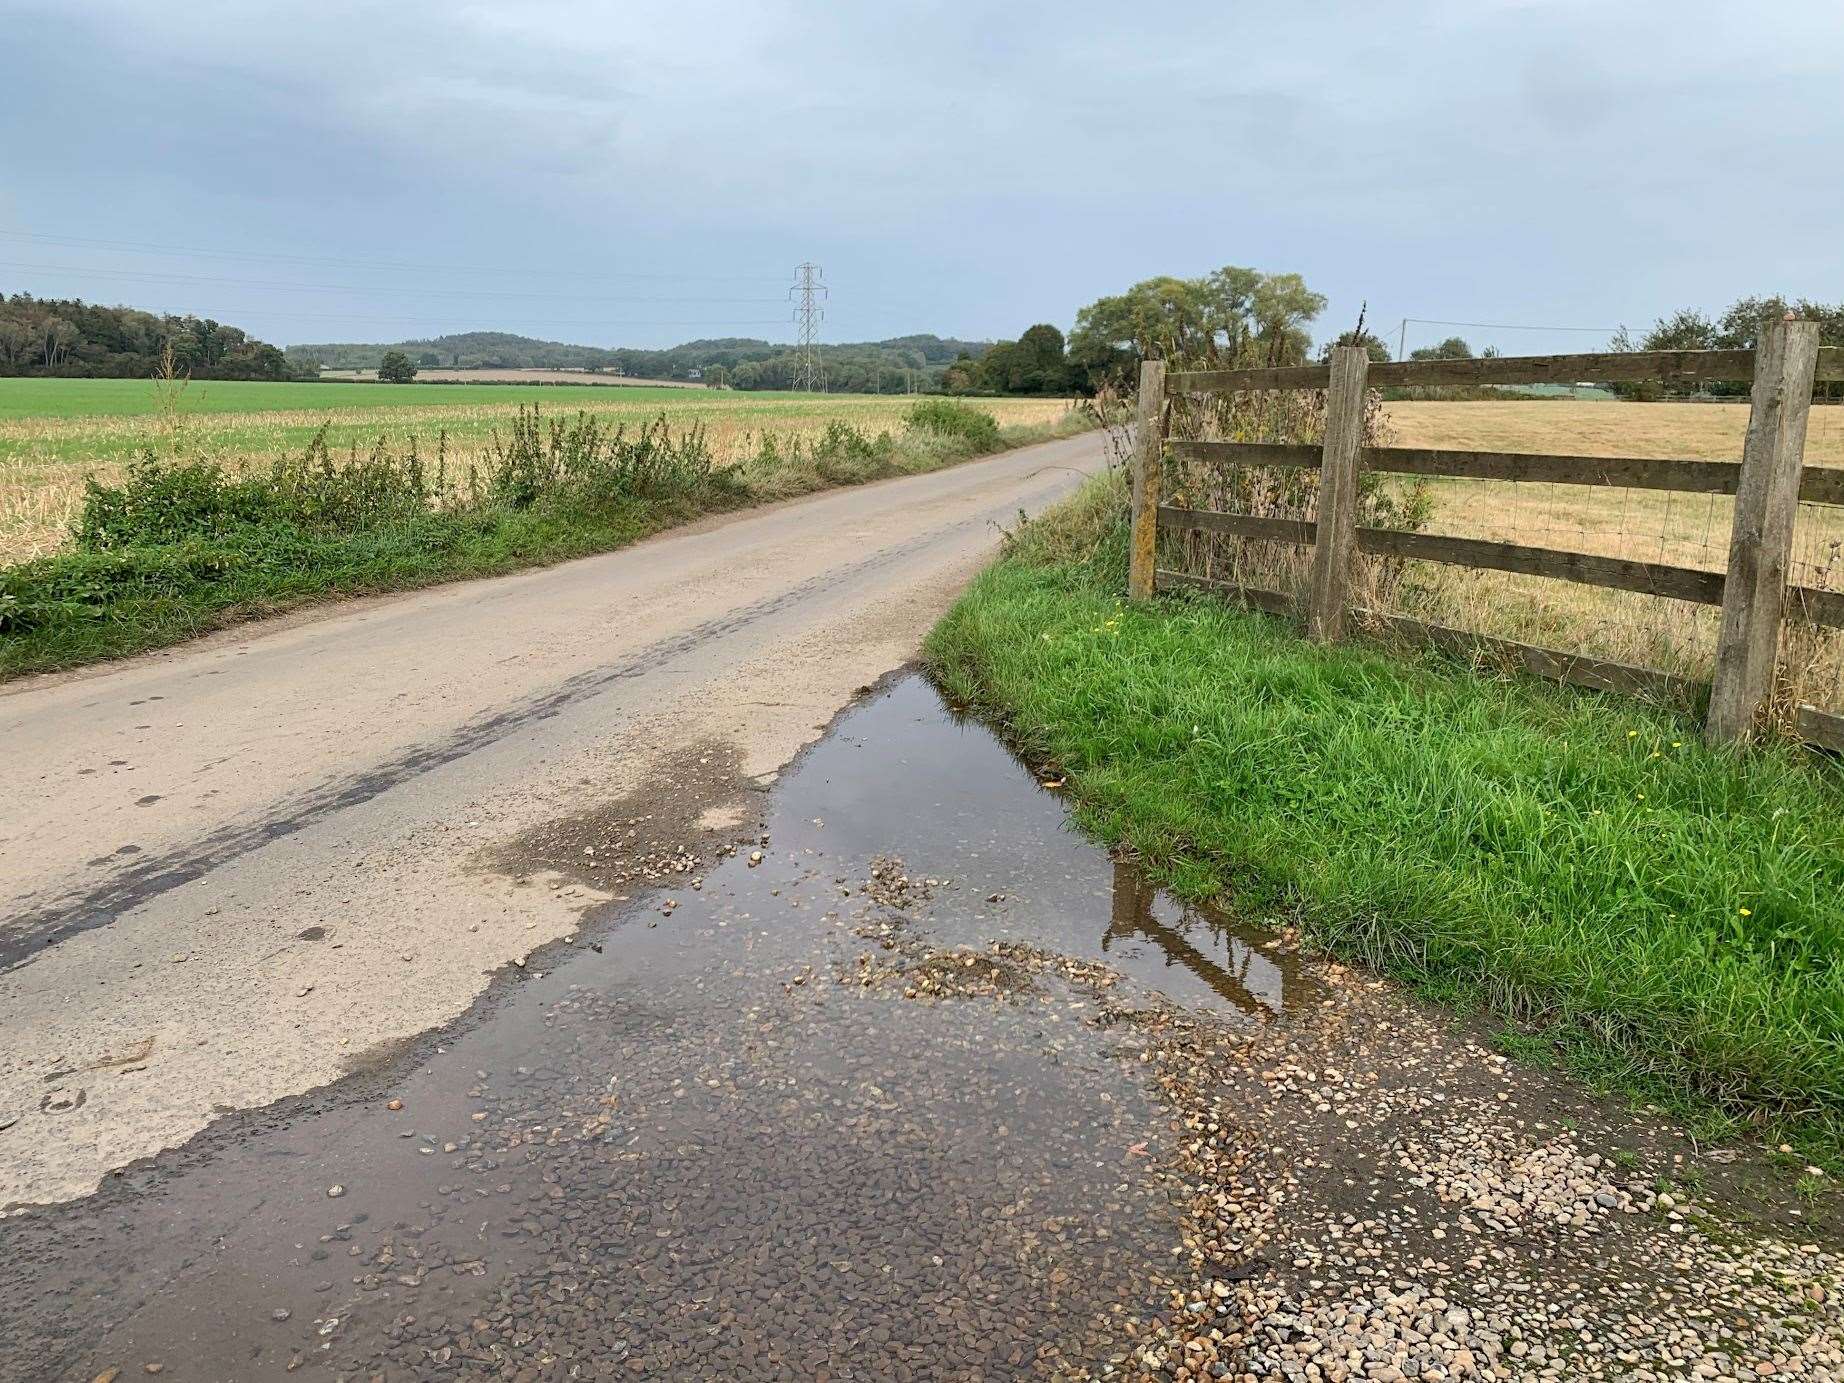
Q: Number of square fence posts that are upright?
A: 3